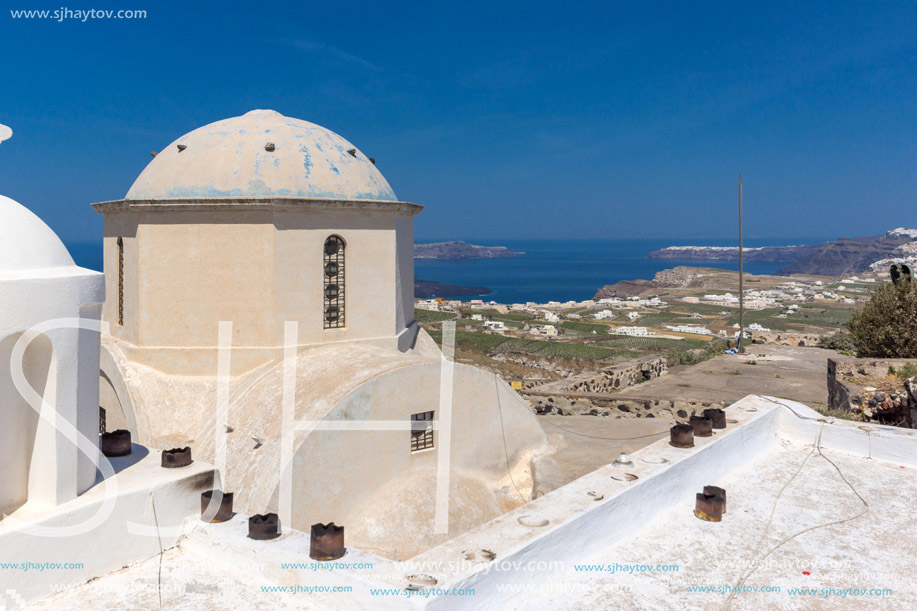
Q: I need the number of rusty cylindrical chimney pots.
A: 10